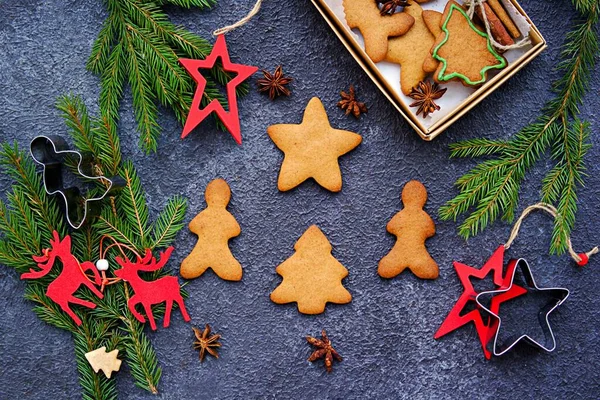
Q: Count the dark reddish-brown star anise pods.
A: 6